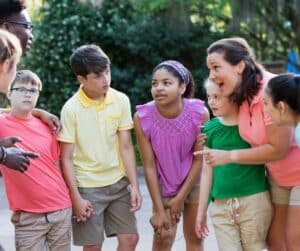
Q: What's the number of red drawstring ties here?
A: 2